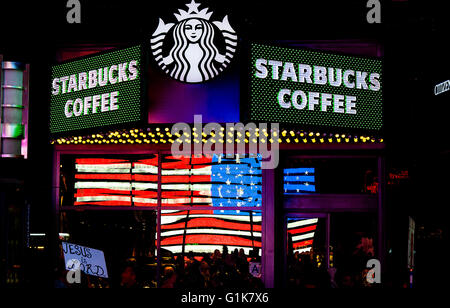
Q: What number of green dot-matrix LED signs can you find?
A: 2